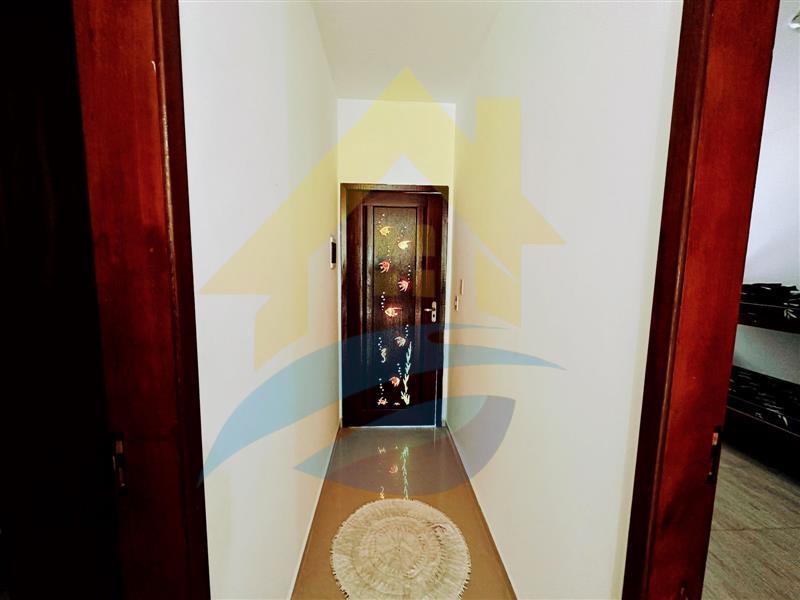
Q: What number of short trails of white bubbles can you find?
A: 9